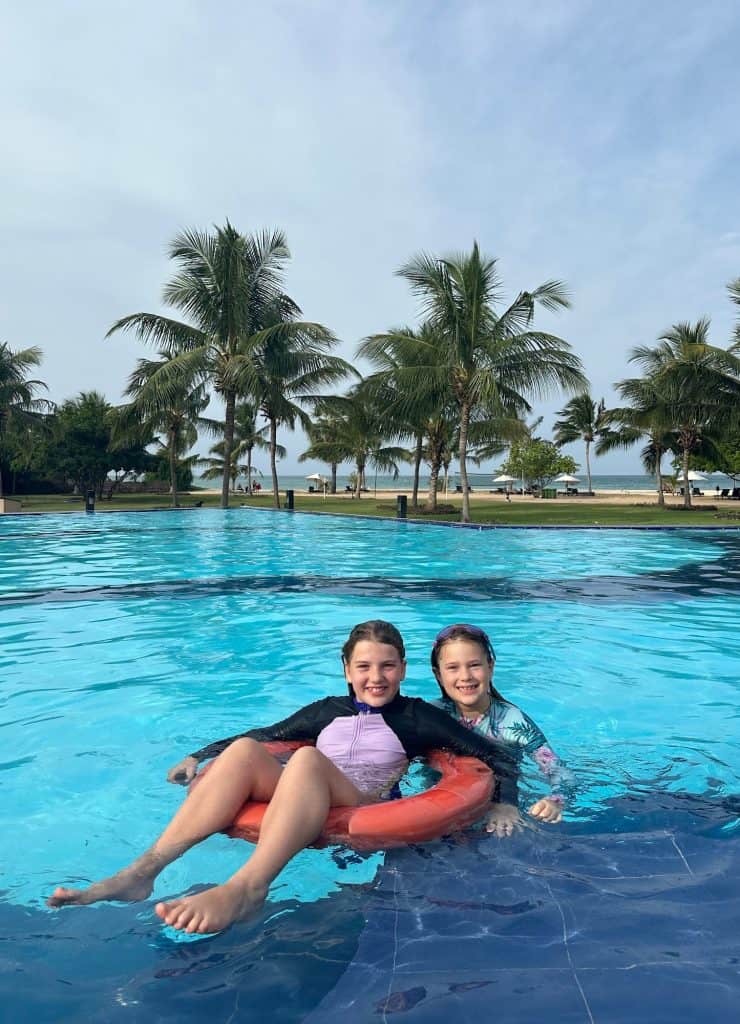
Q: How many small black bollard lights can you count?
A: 3